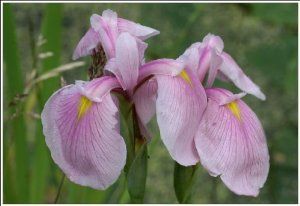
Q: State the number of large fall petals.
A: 3